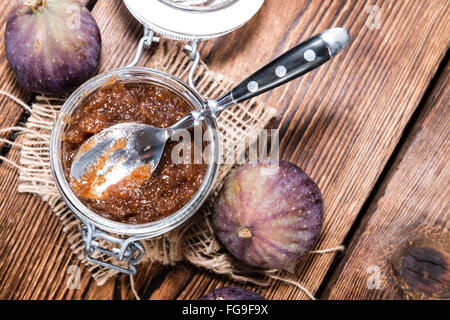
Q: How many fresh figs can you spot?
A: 3